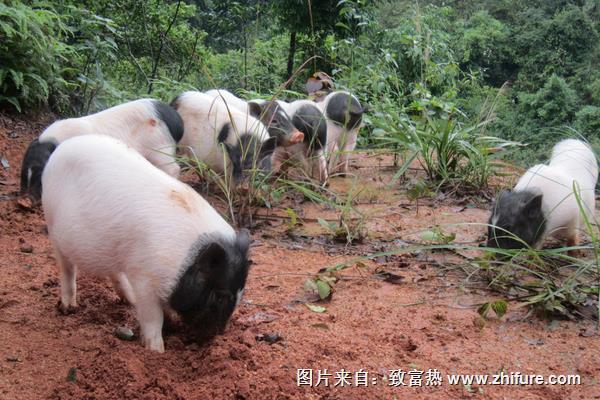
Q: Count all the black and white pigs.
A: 7